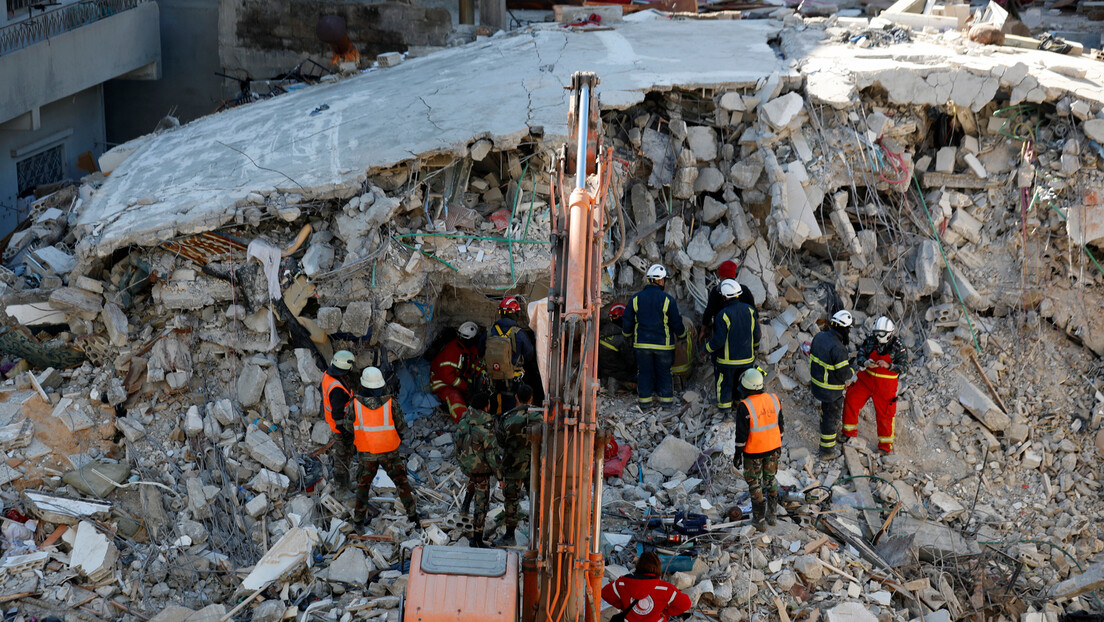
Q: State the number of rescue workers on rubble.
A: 15